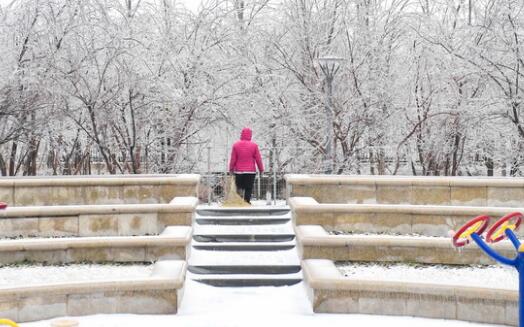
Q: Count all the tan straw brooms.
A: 1